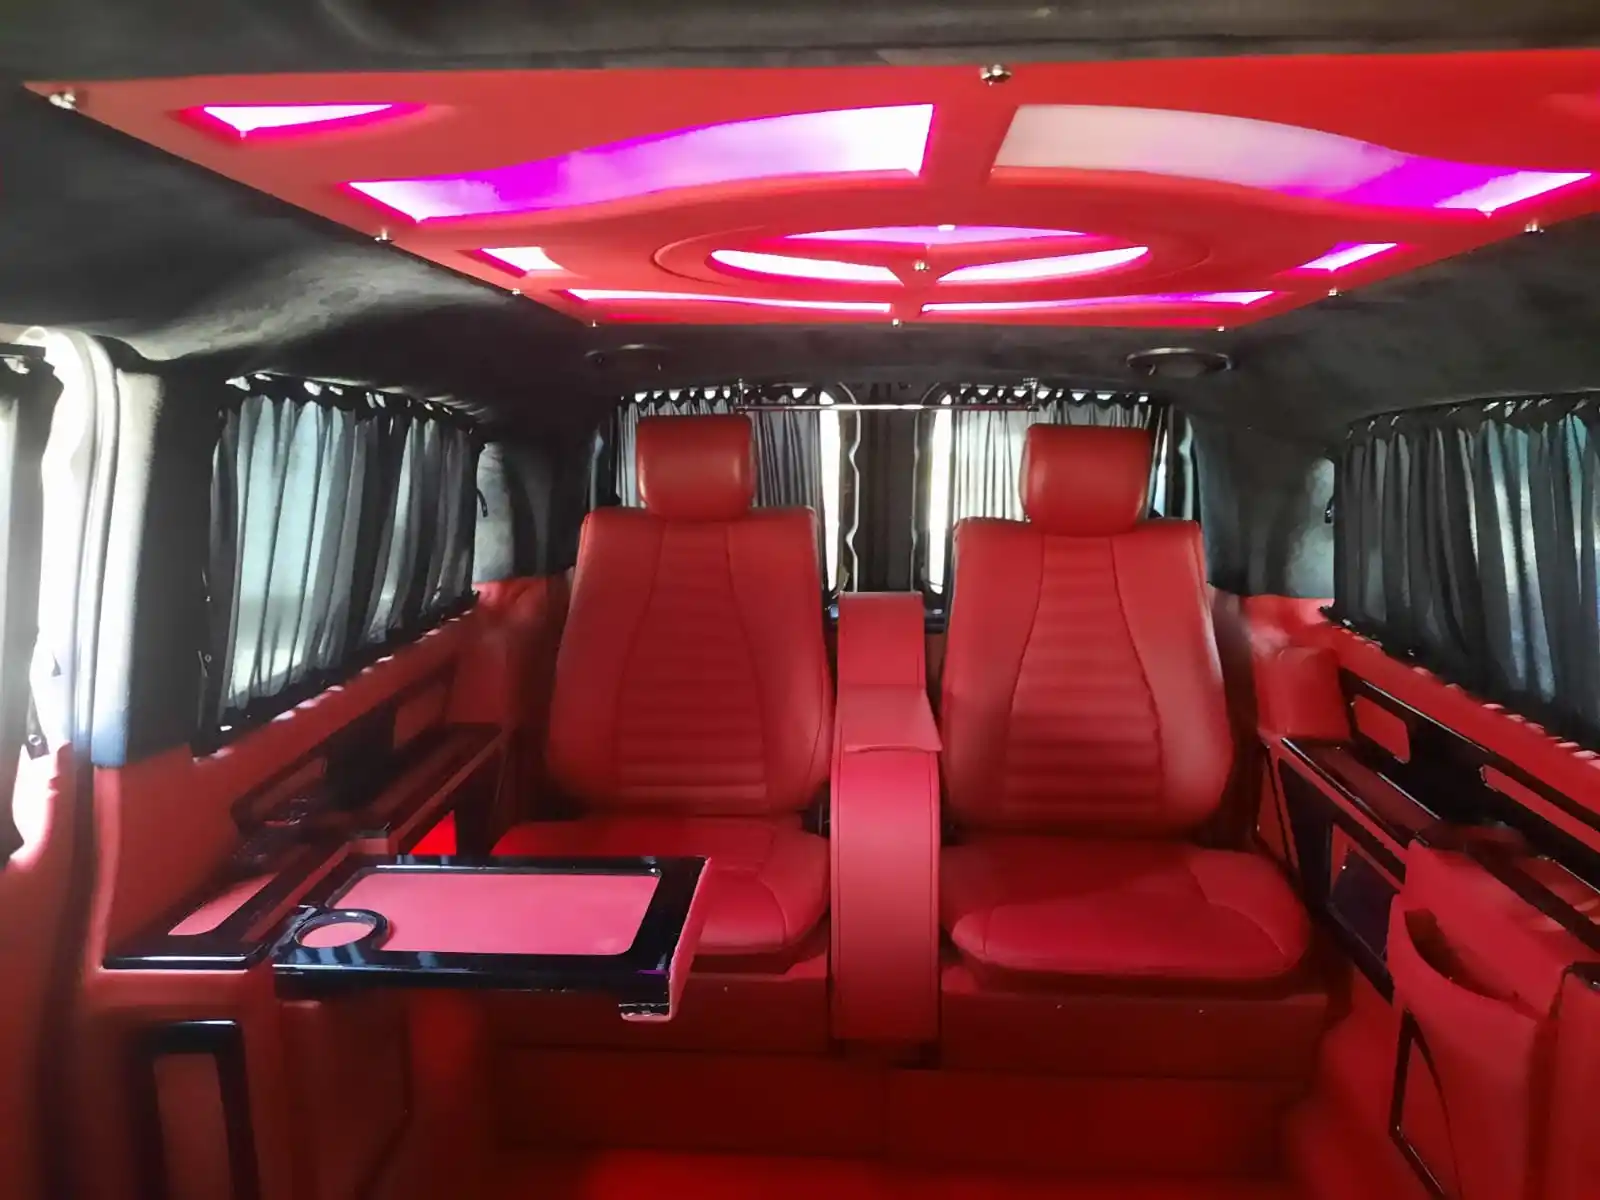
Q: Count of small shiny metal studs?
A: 10